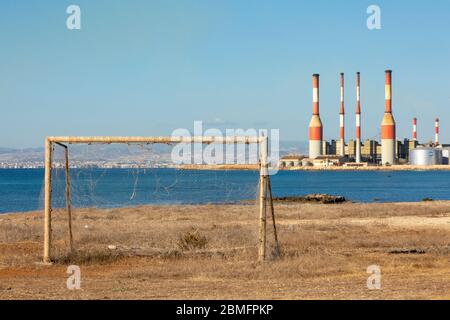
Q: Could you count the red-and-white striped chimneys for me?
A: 6